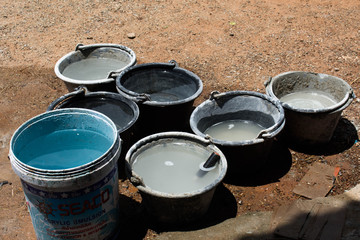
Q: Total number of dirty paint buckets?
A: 7